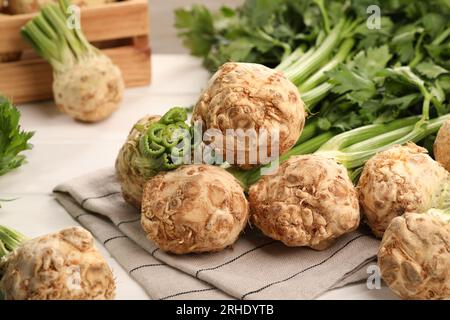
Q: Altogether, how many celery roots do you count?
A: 9